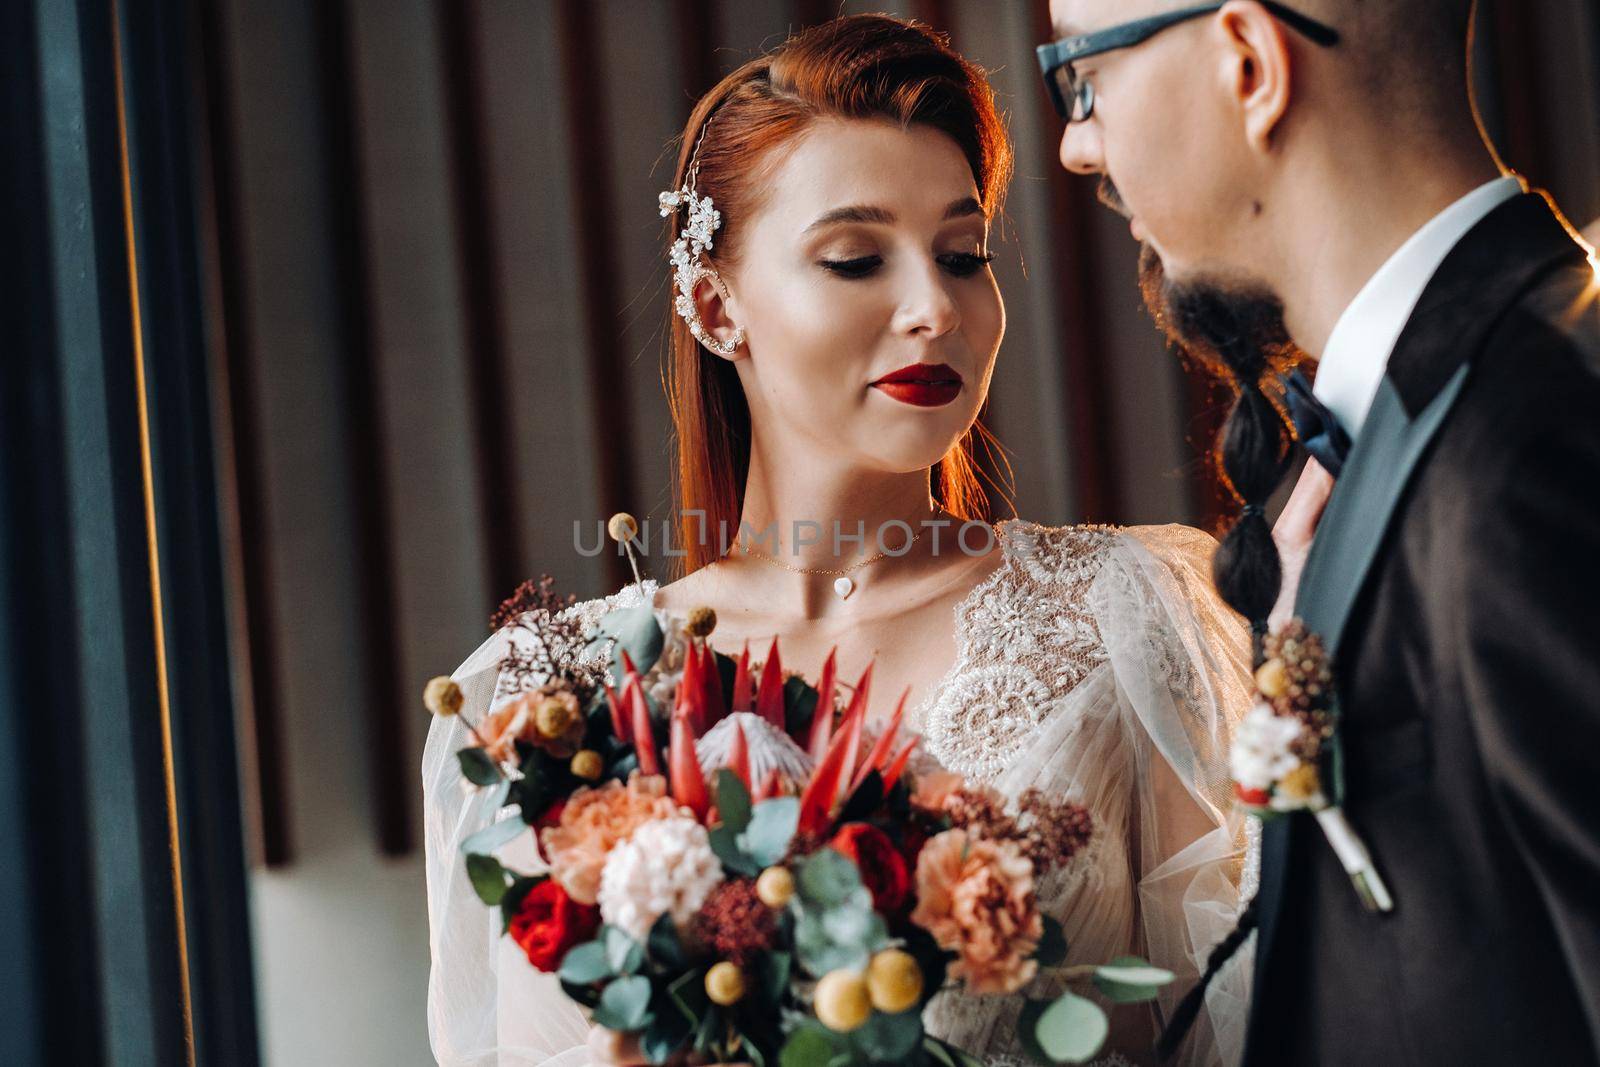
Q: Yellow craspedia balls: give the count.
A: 11